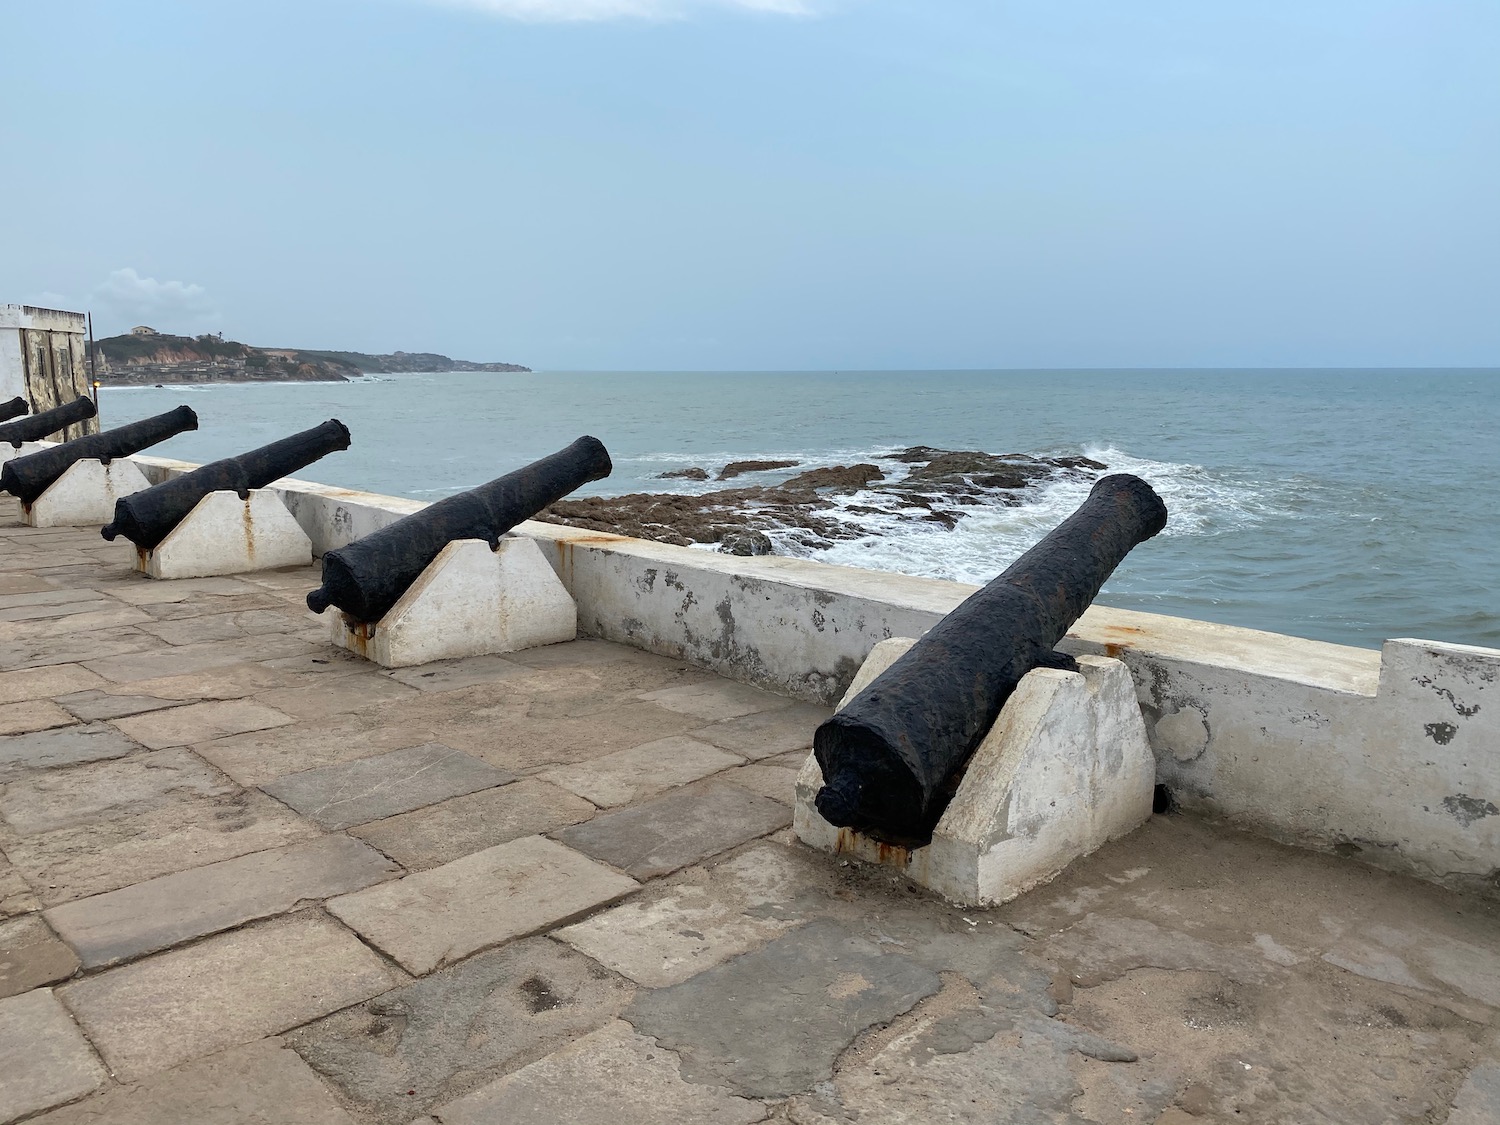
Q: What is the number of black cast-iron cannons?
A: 6